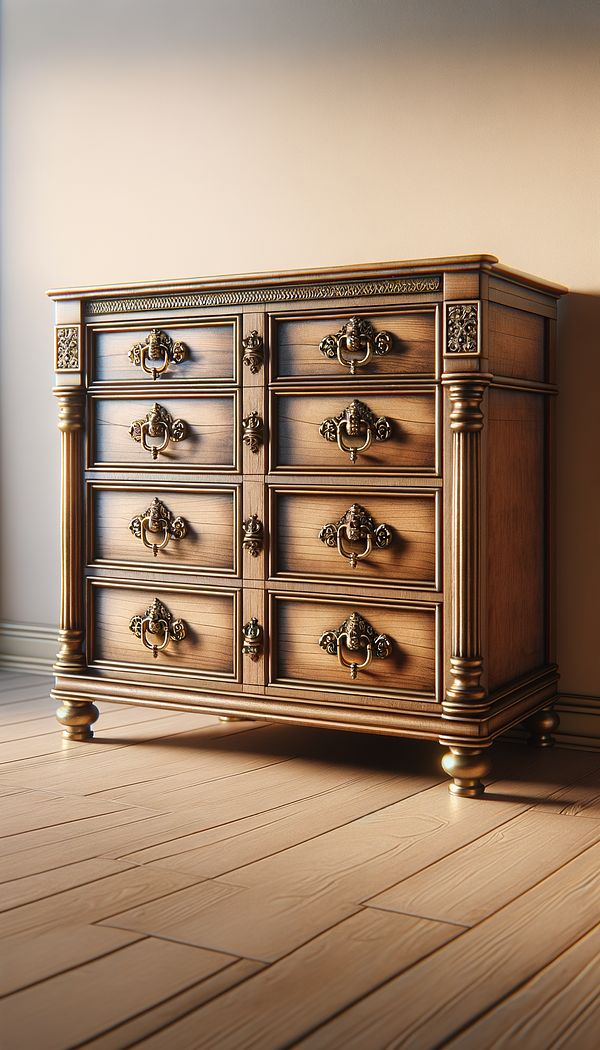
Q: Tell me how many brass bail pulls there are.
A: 8